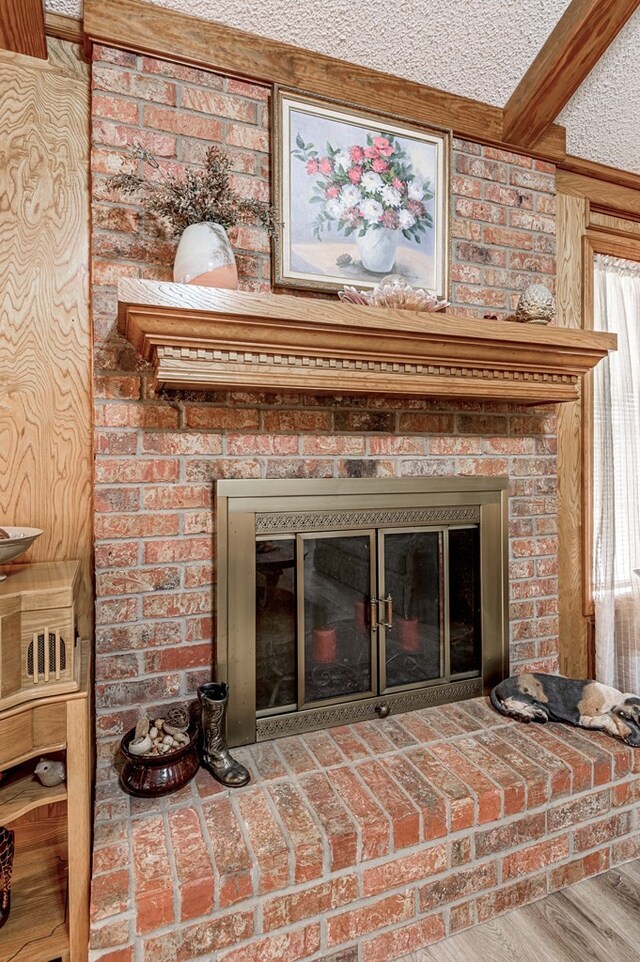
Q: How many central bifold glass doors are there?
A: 2